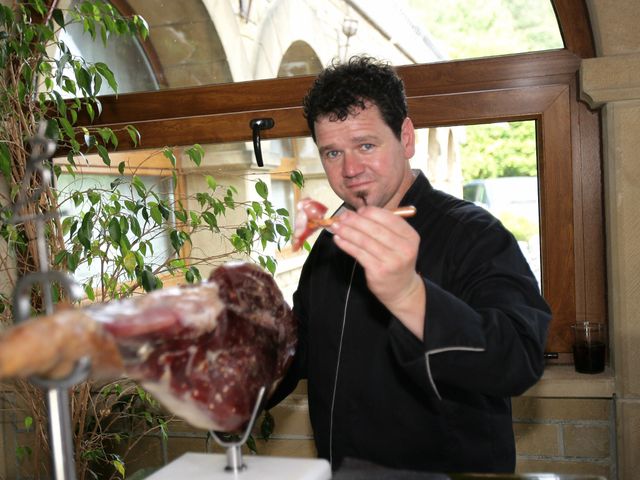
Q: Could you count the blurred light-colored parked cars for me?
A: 1